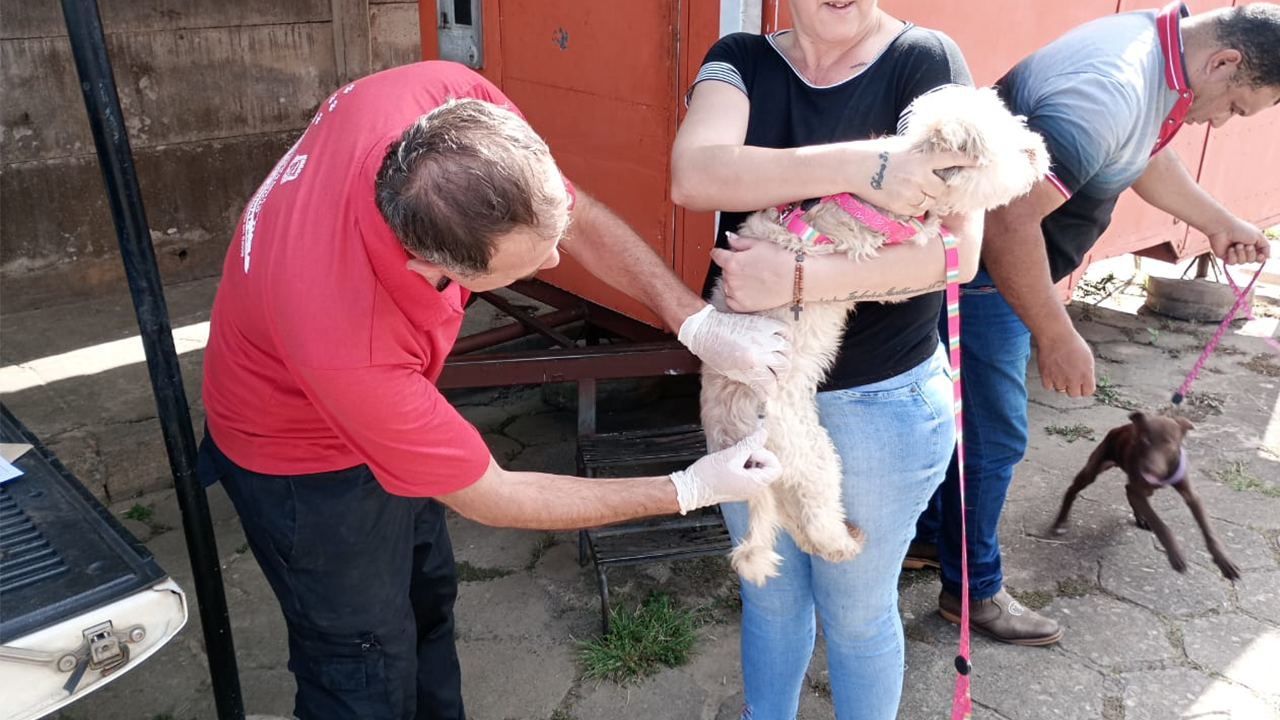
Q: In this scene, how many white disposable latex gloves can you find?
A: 2